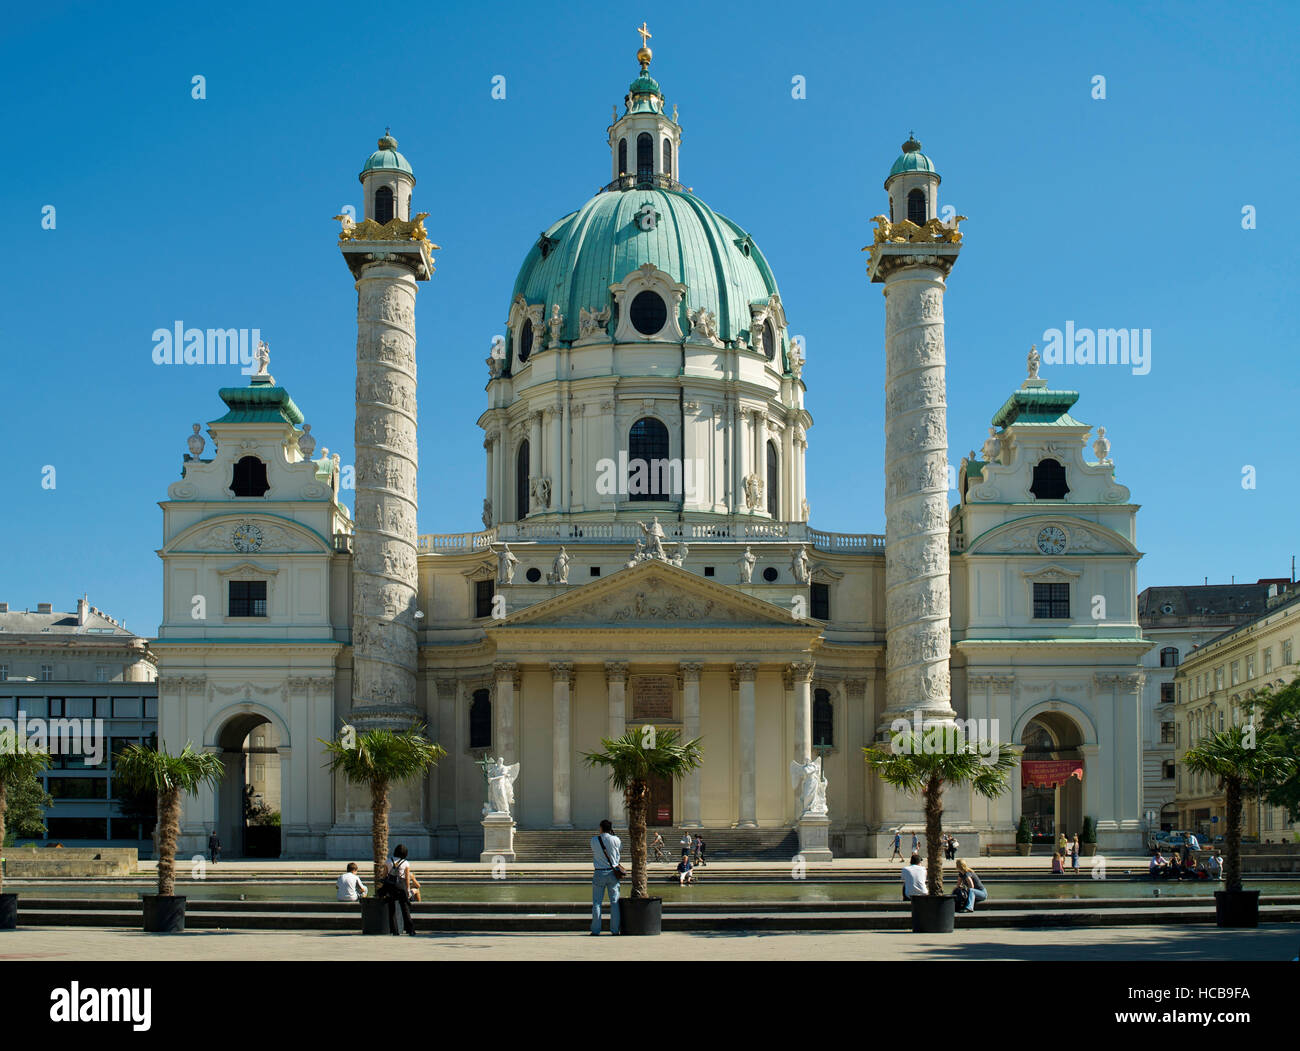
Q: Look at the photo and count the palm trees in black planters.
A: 6